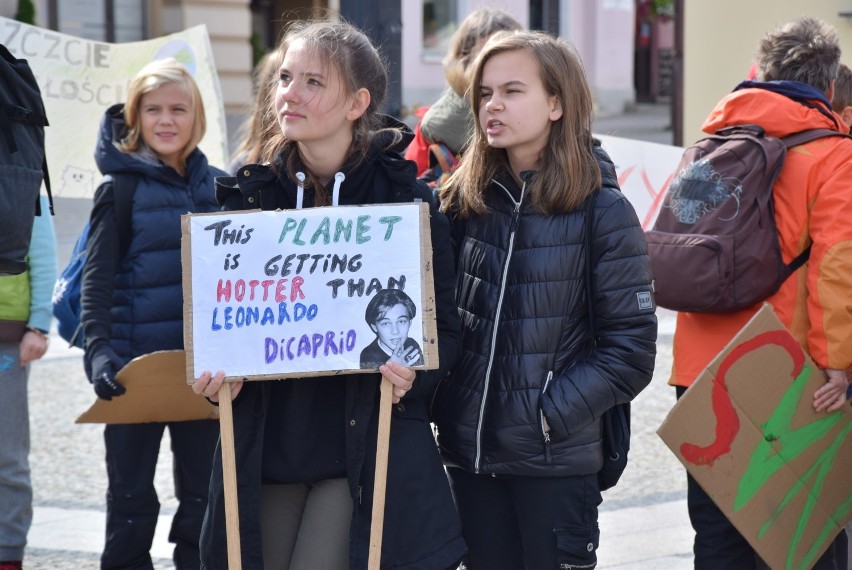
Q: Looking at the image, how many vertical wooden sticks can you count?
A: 2